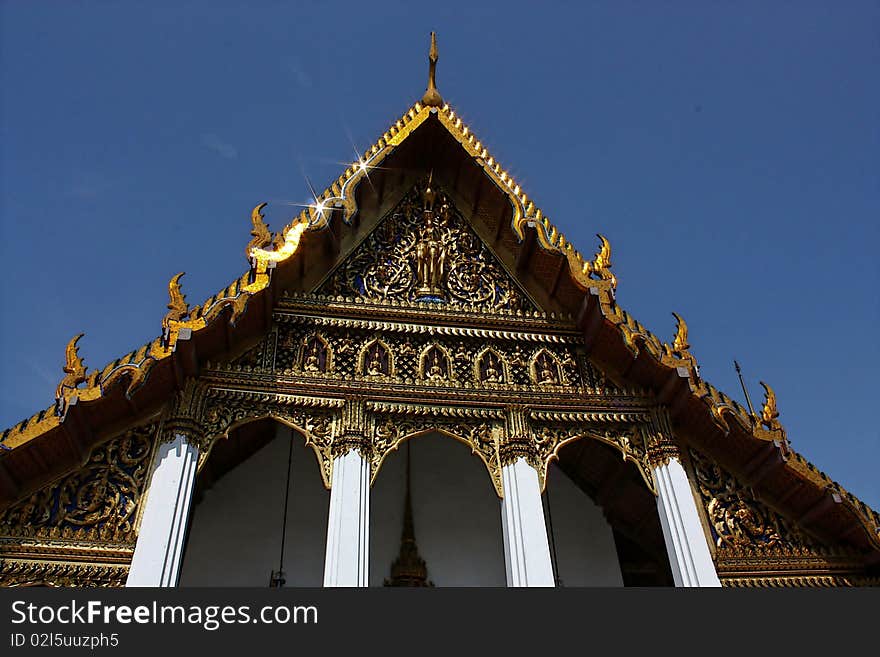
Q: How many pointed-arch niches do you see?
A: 5